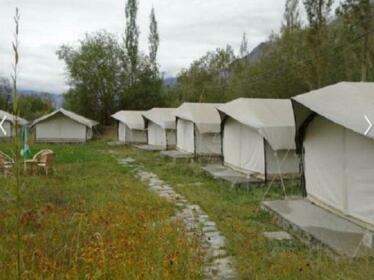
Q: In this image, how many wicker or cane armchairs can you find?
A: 2